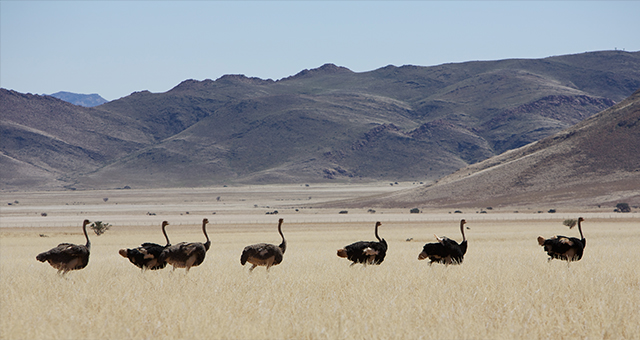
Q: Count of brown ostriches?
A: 3